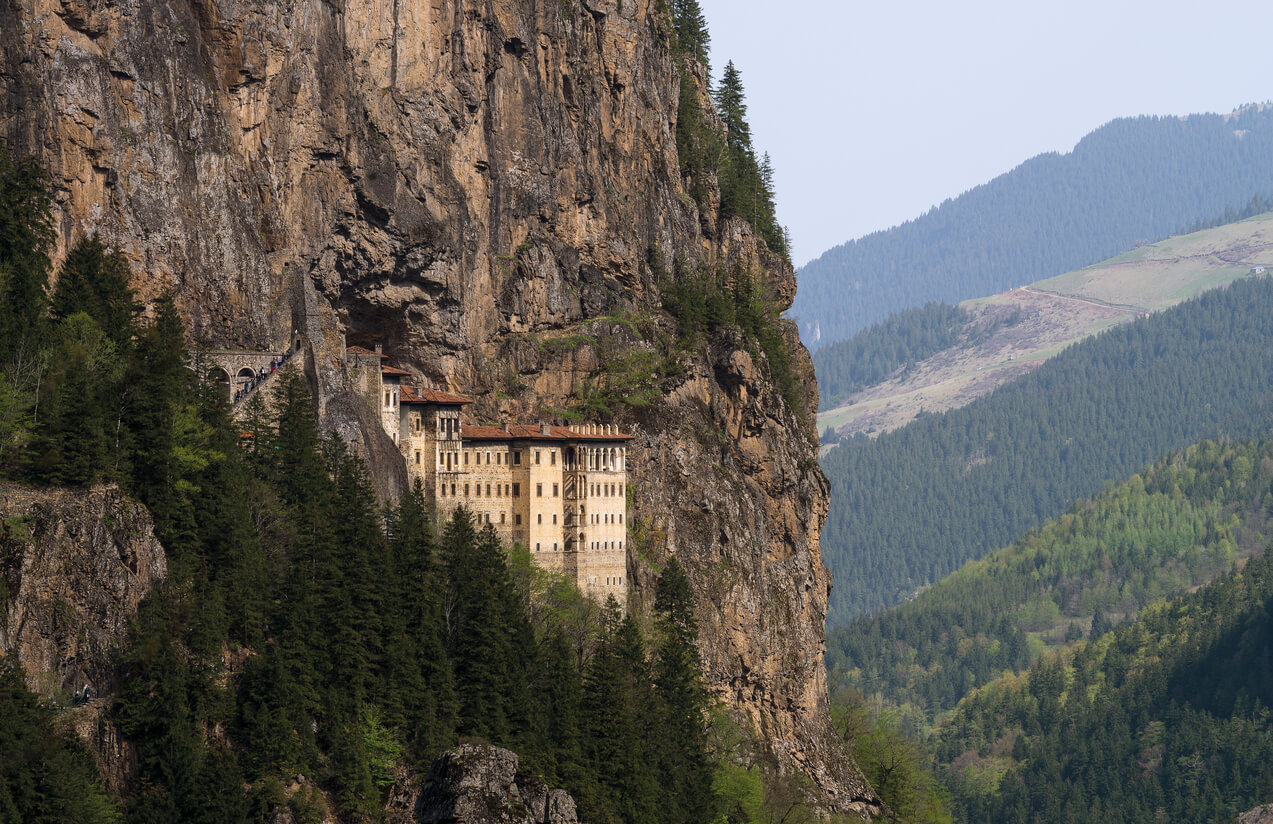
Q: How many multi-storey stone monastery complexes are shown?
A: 1